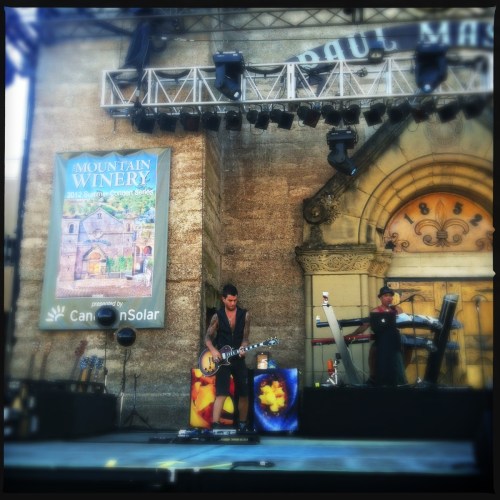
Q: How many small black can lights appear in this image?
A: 15